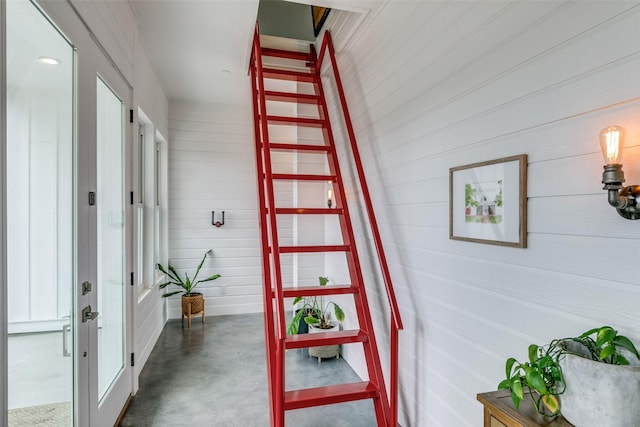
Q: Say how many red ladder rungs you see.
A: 11